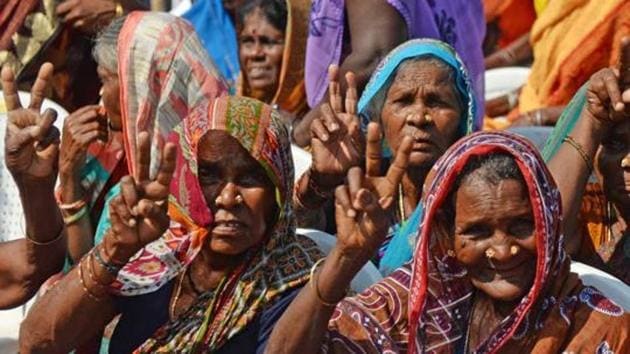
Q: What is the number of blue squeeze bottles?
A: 0